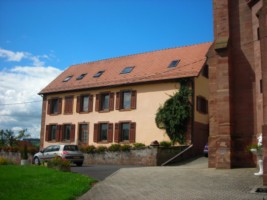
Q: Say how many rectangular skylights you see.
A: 5